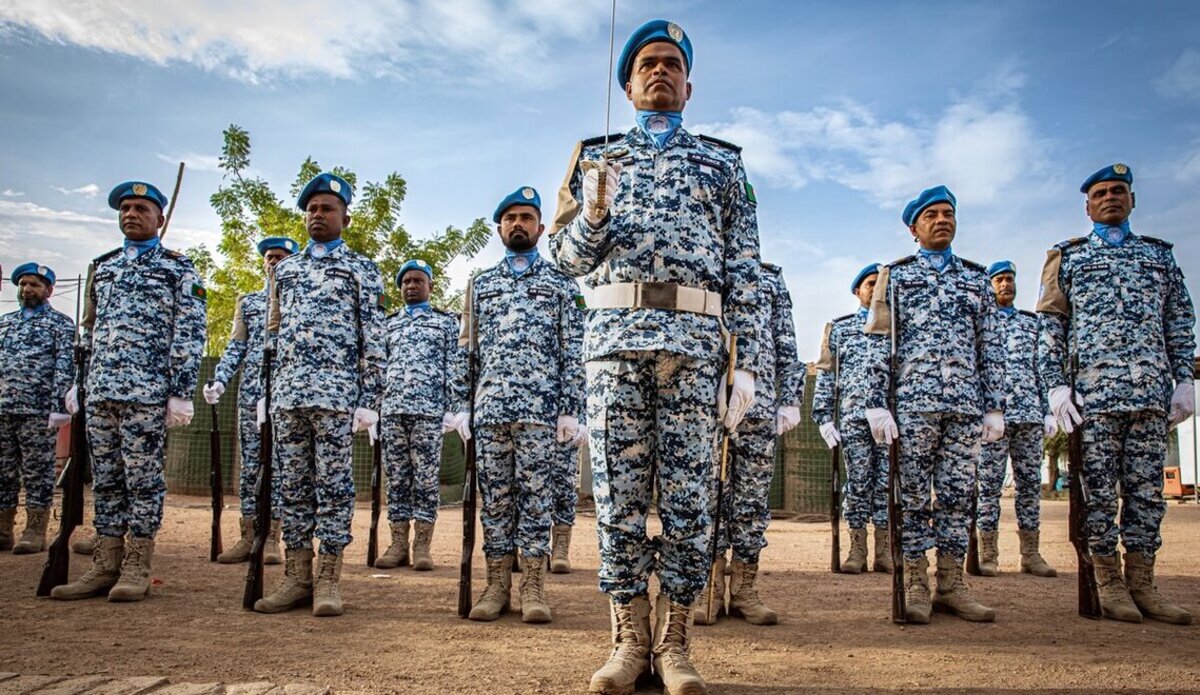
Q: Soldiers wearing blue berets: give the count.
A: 11